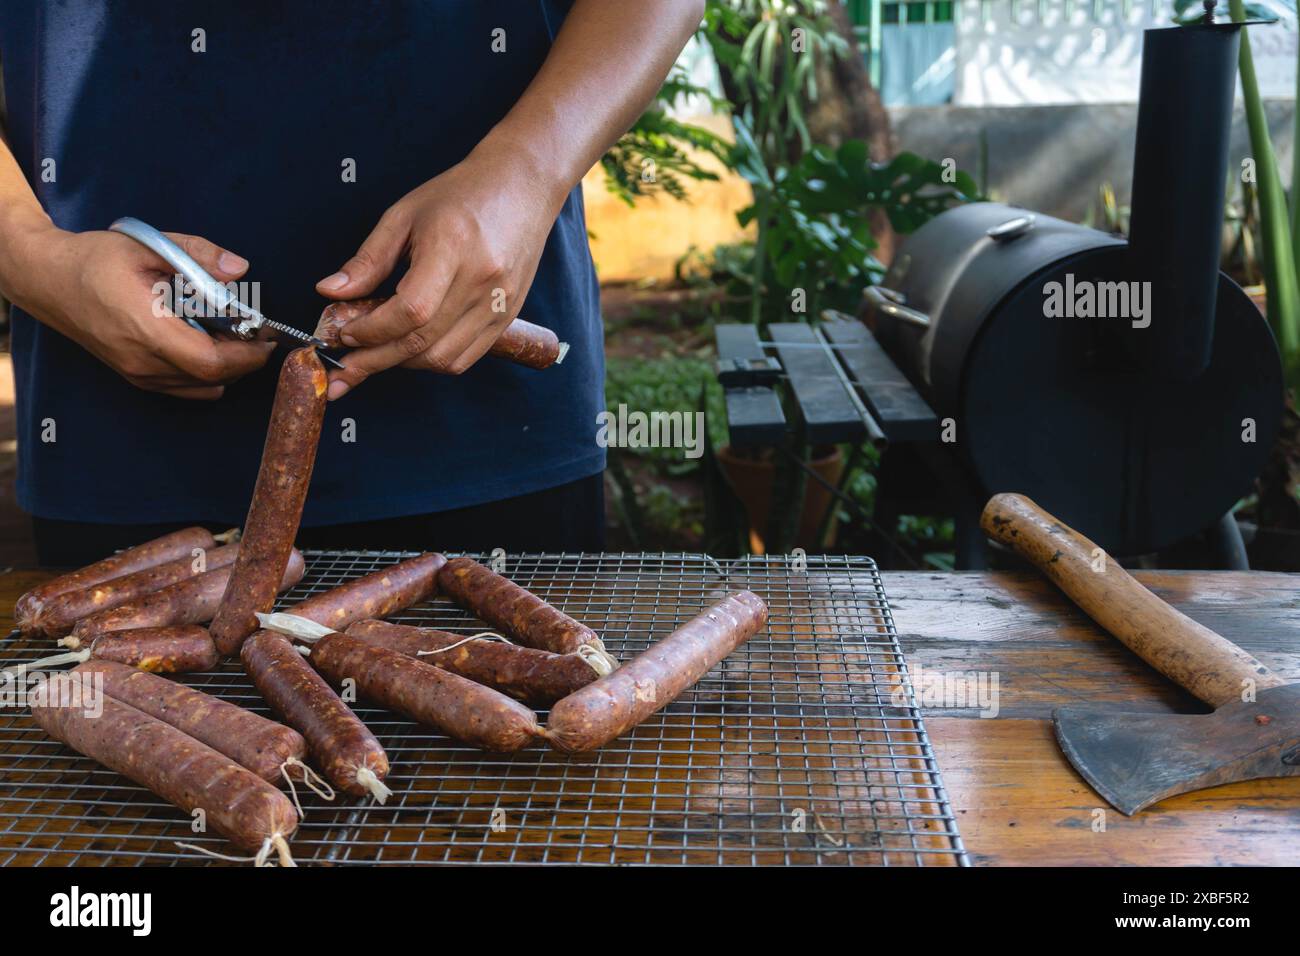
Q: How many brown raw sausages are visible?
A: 14